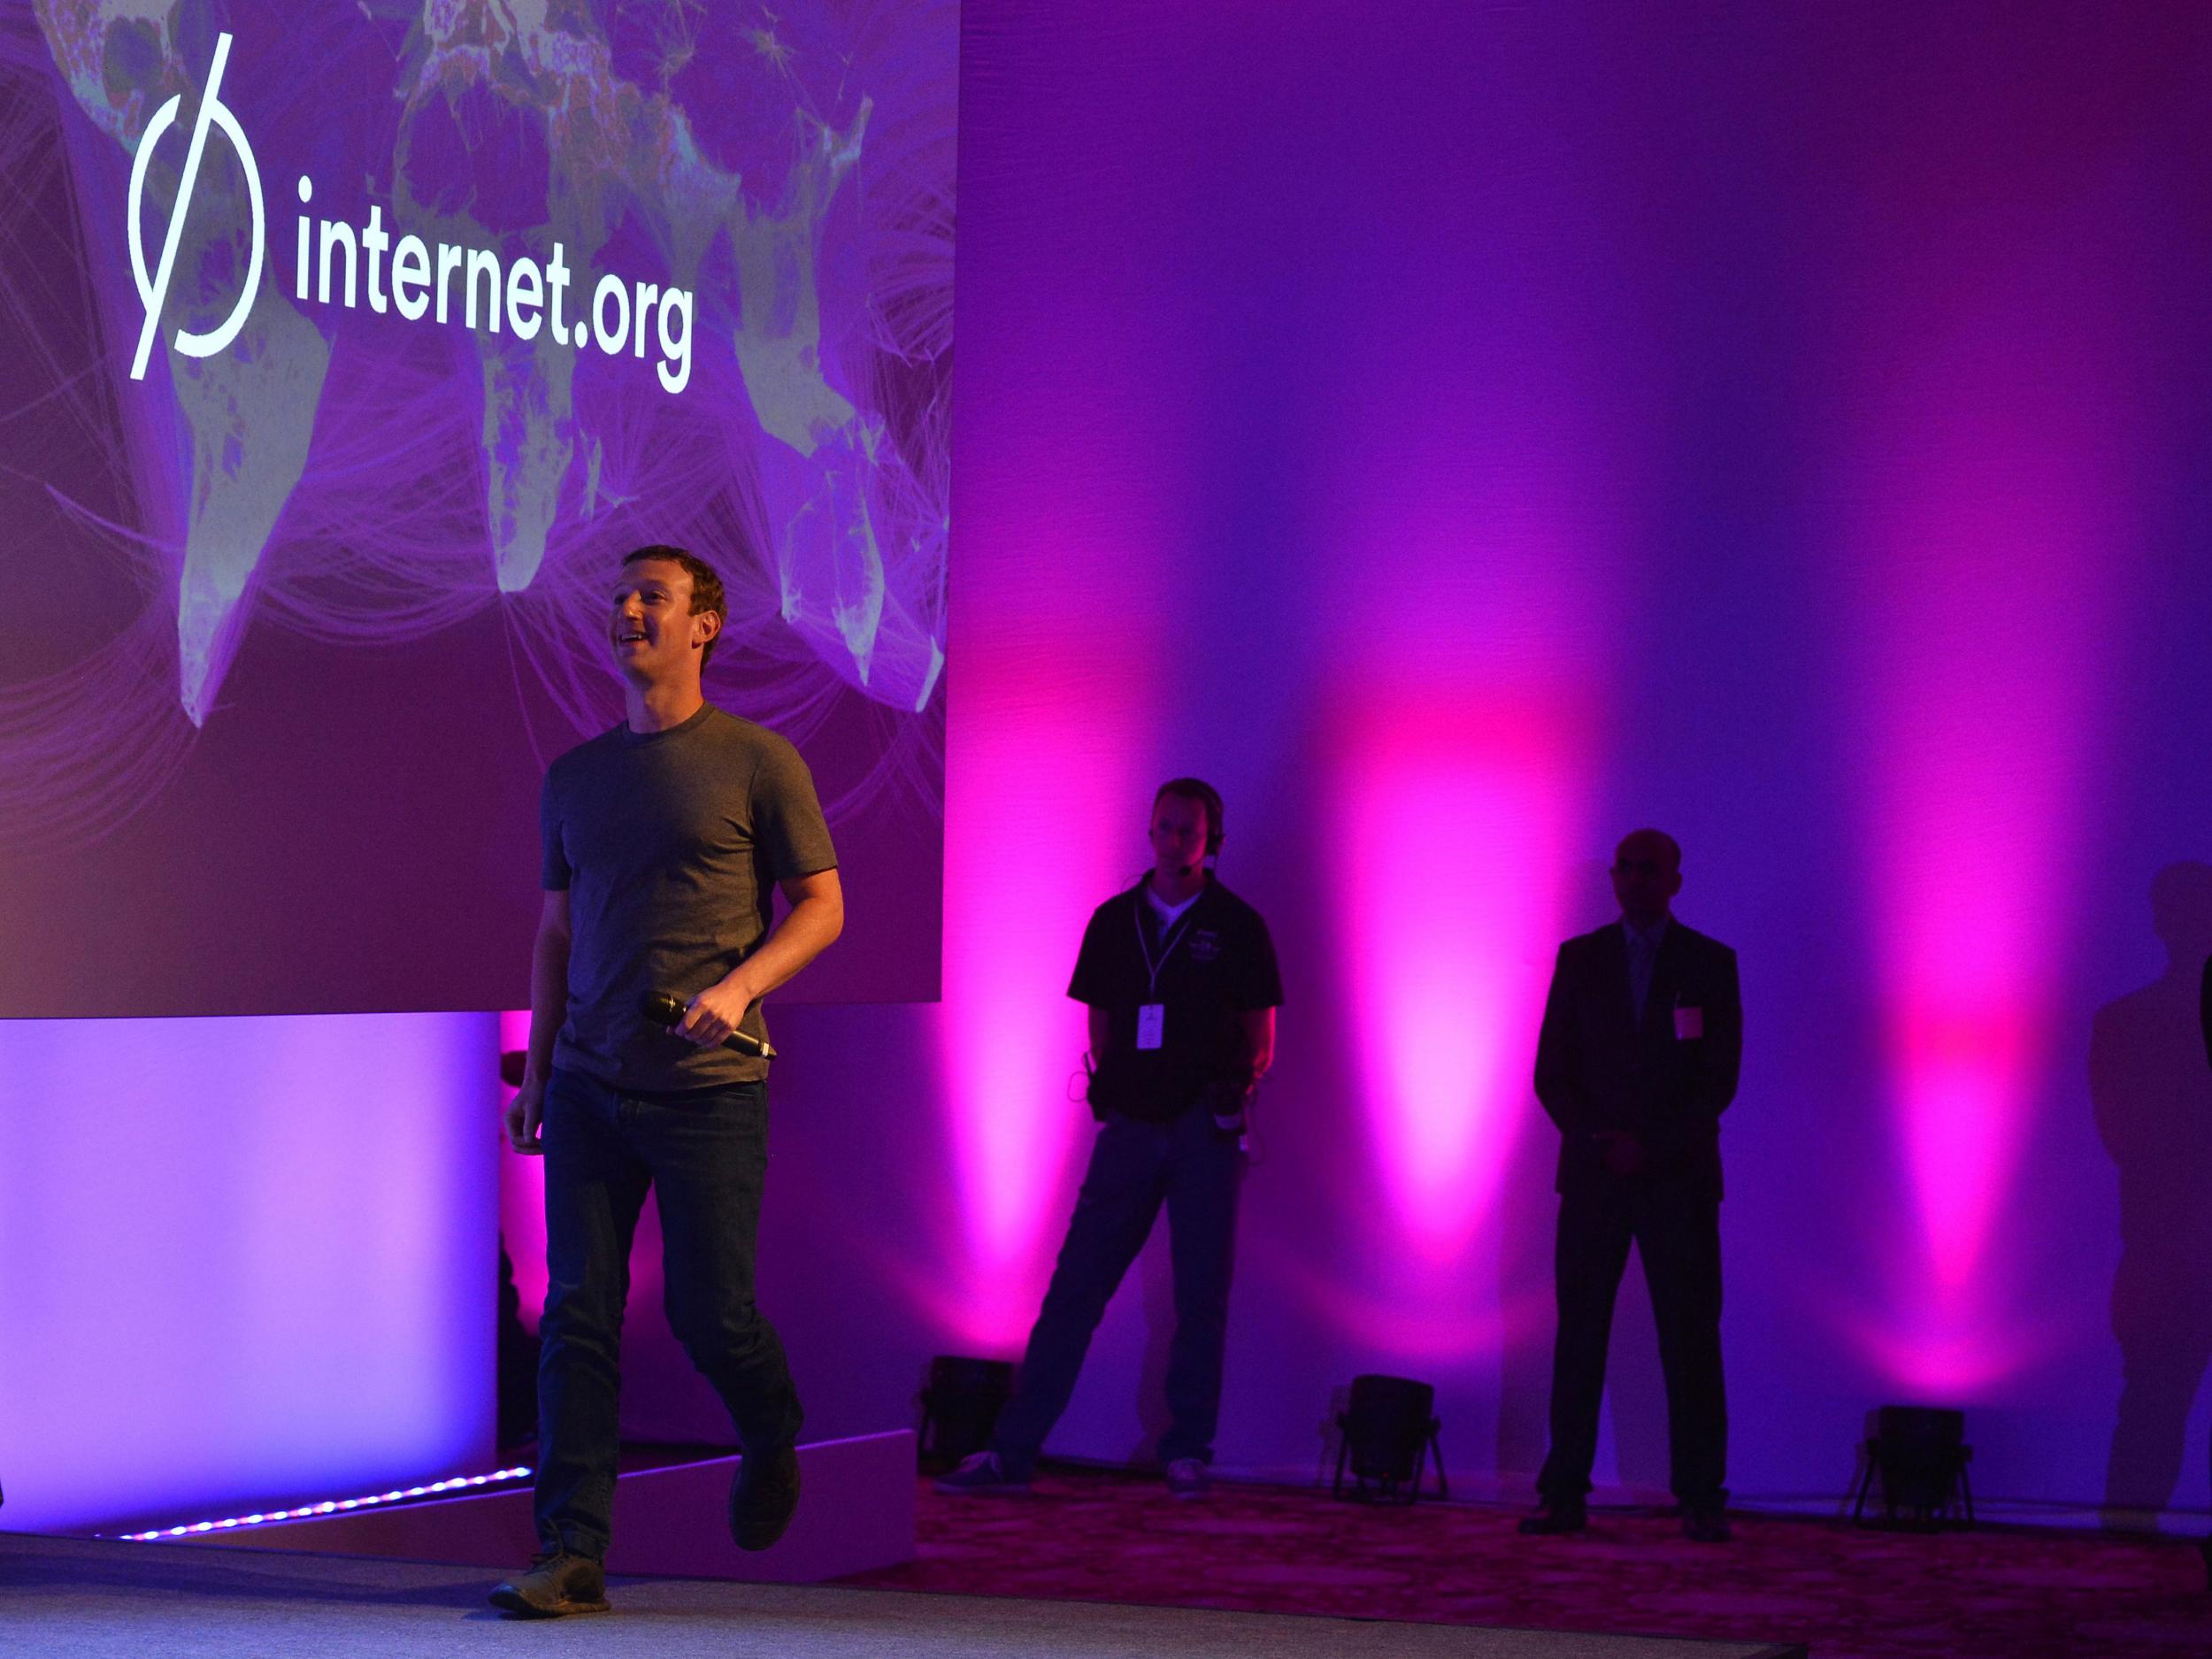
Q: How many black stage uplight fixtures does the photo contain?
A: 3